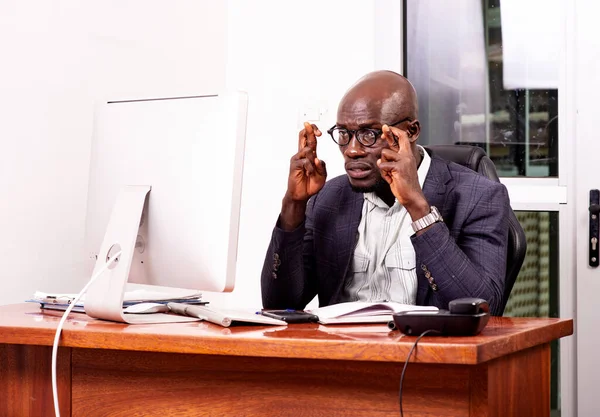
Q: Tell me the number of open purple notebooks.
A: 0